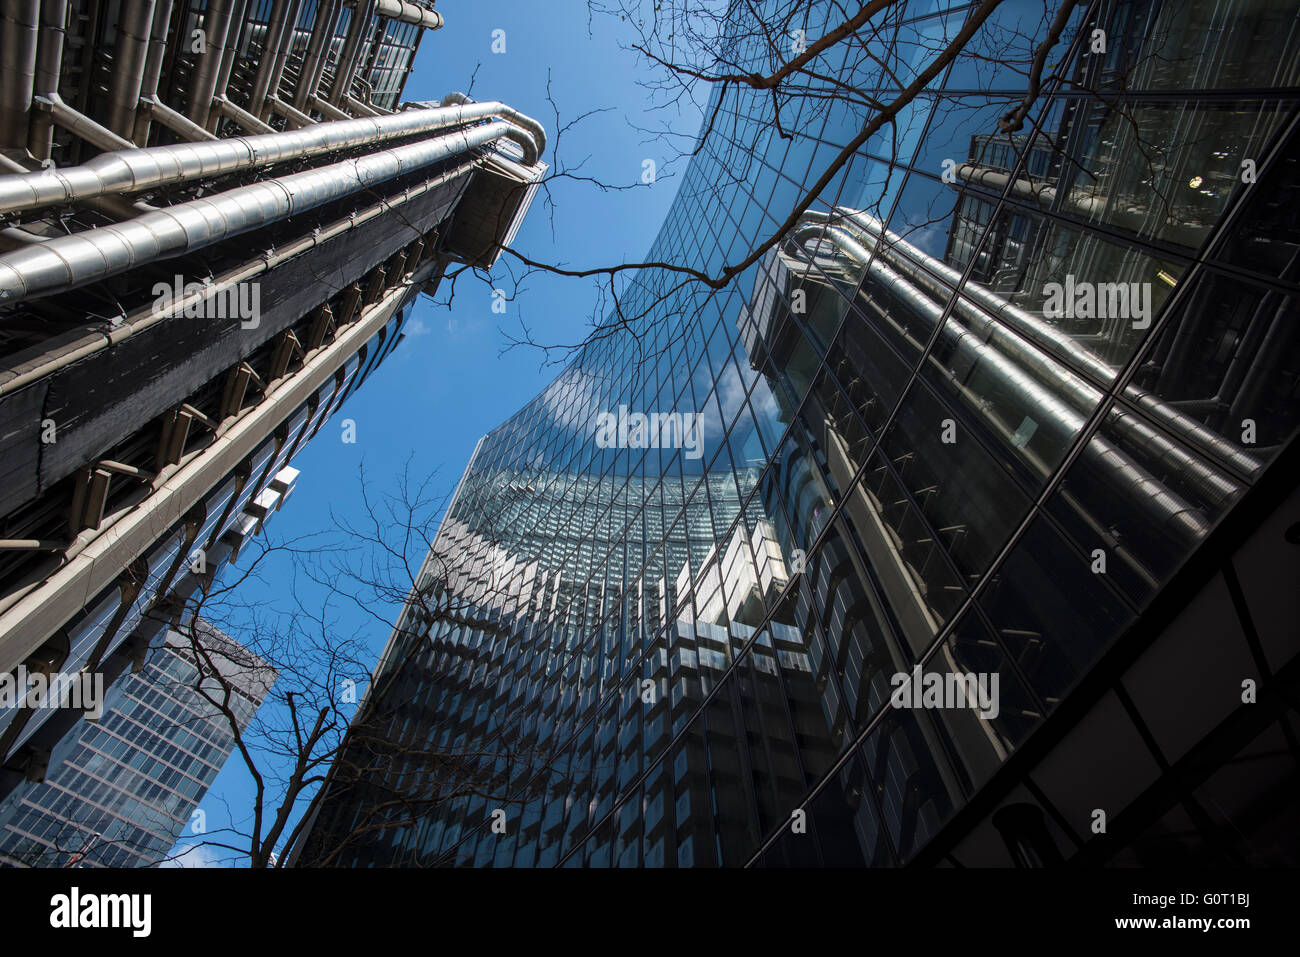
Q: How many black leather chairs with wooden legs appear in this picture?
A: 0